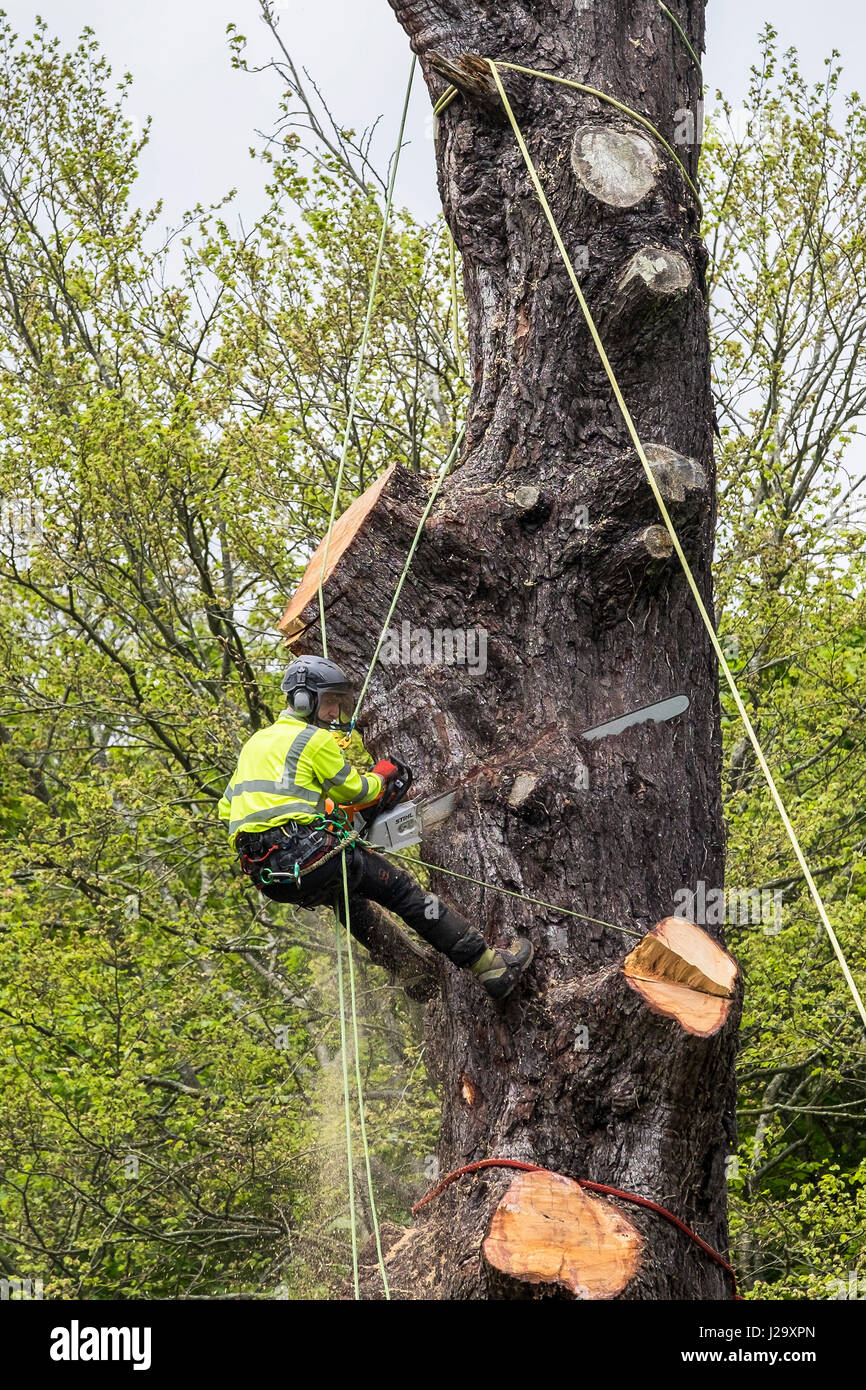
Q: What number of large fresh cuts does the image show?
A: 3